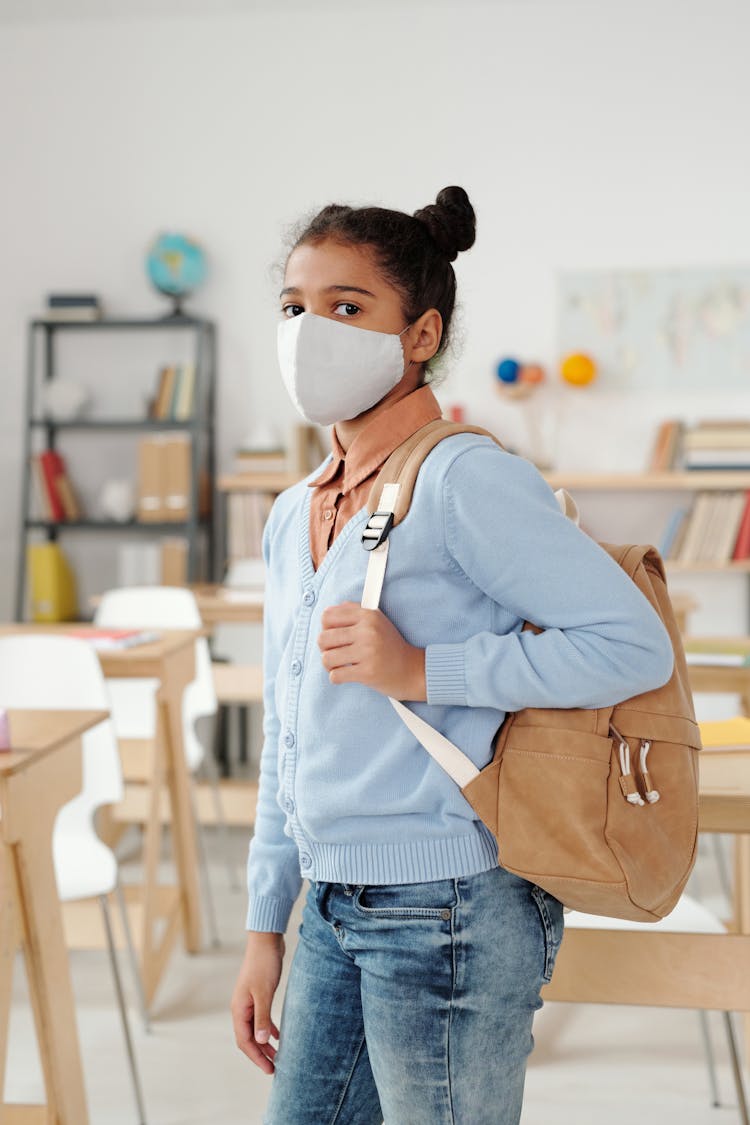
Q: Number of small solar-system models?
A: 1